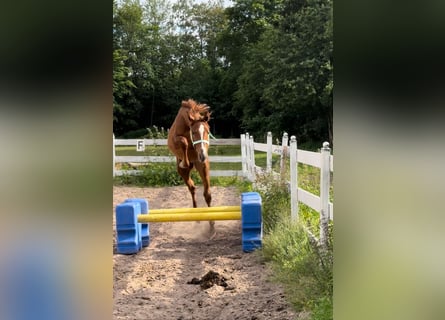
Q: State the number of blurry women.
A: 0